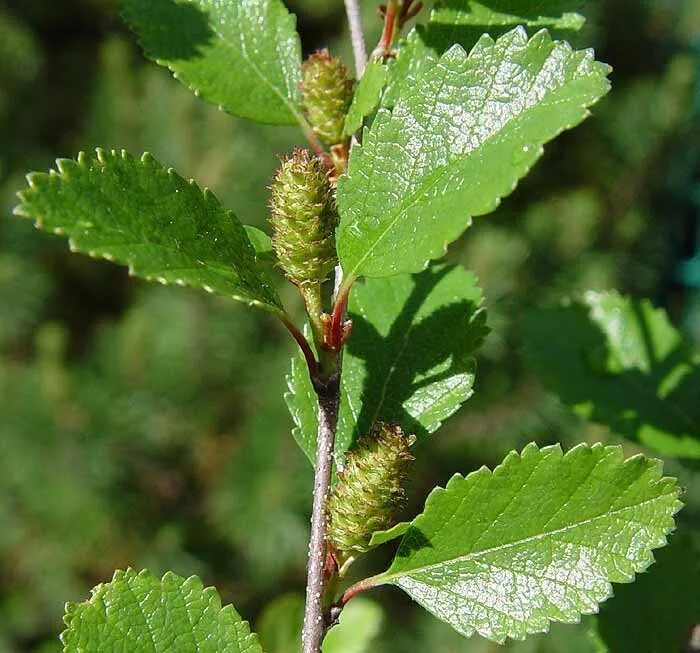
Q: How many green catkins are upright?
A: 3